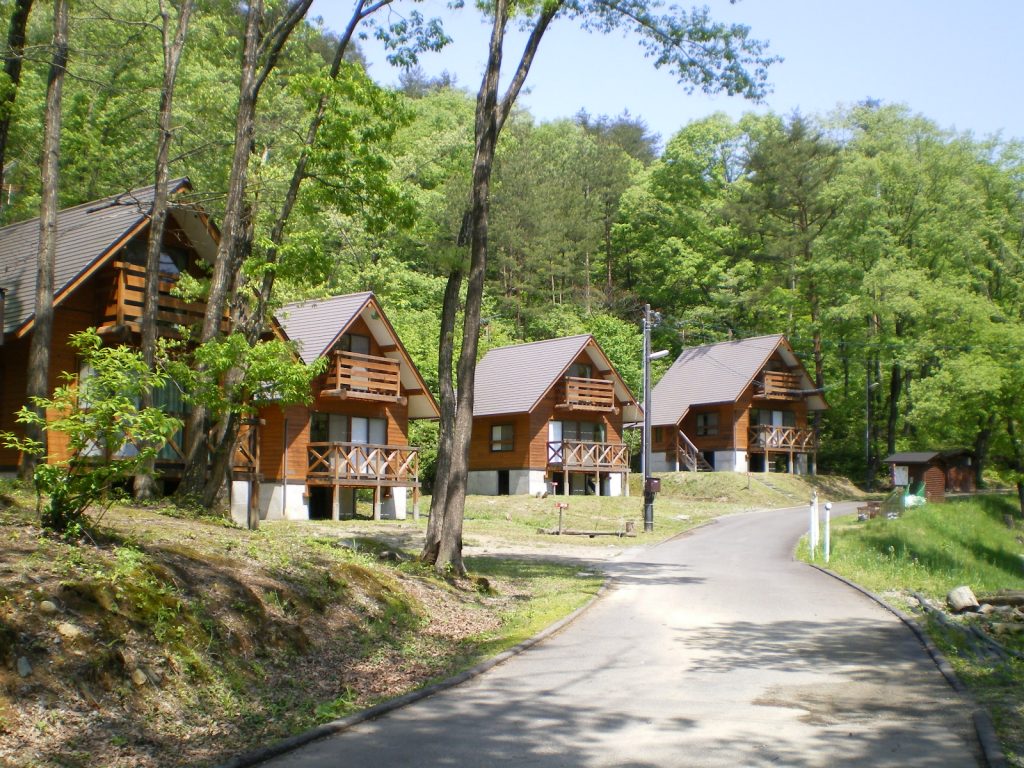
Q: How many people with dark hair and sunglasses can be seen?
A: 0